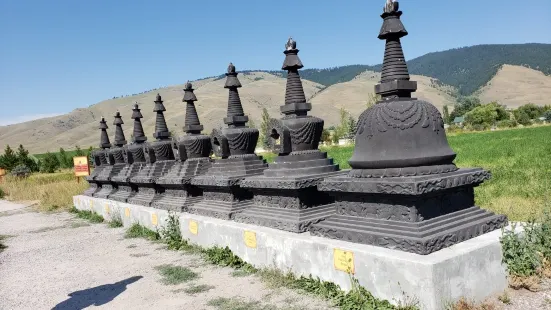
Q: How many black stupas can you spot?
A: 8